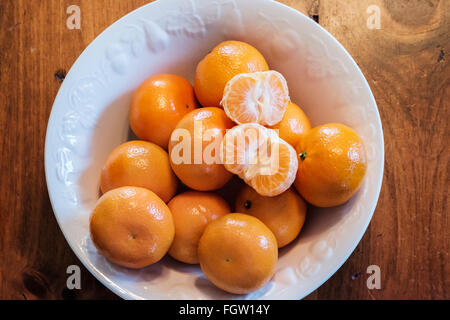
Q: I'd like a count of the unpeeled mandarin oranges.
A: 10